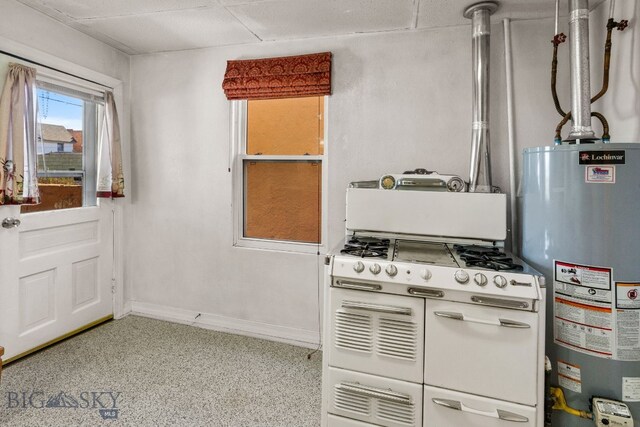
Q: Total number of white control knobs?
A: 7